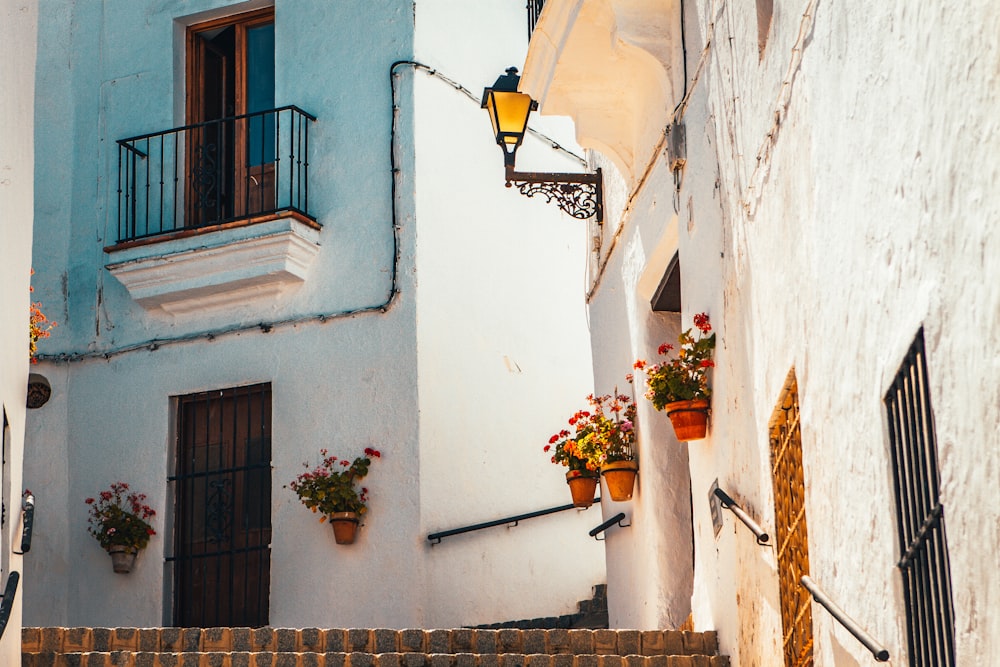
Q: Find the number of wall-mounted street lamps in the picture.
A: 1